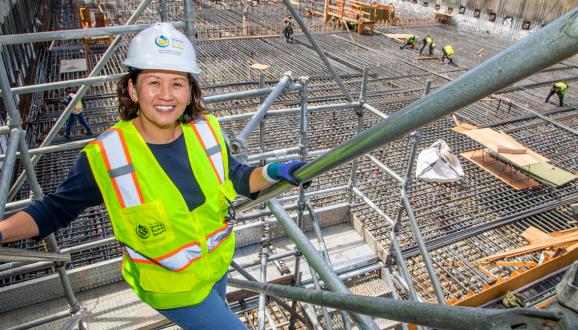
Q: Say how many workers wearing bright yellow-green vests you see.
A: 6